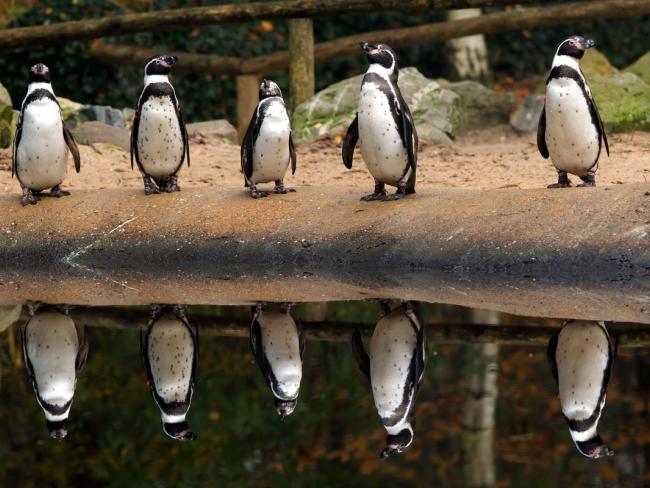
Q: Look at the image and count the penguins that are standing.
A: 5